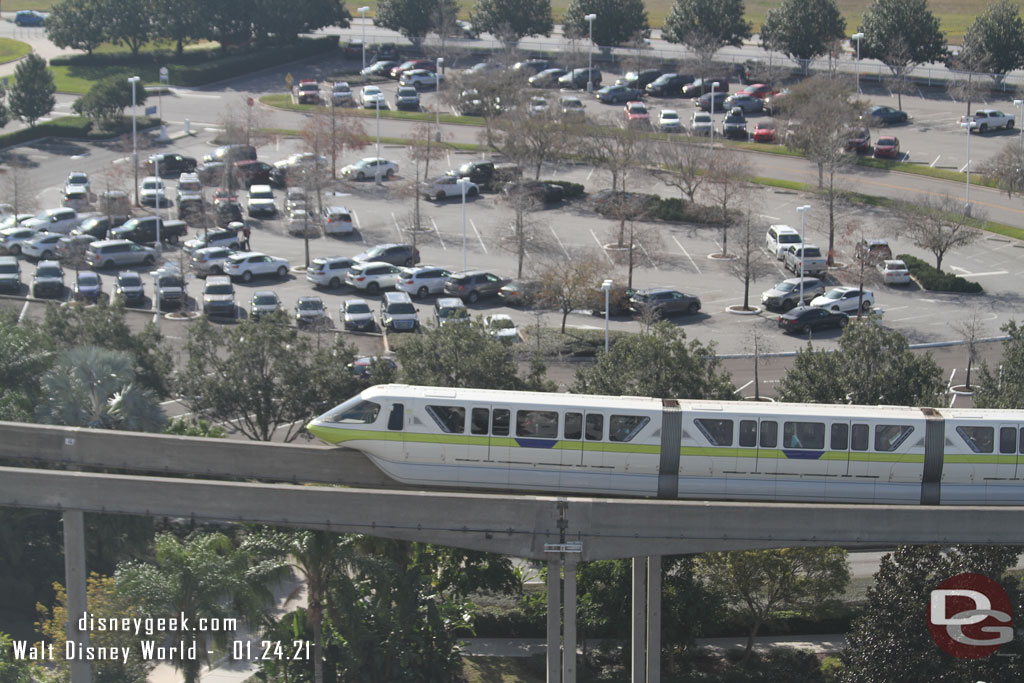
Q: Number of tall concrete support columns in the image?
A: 5